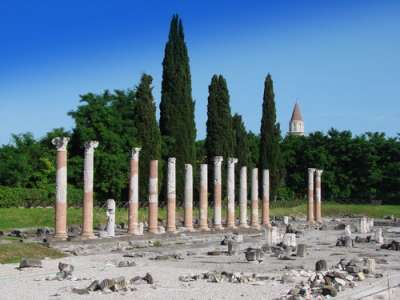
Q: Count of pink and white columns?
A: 14